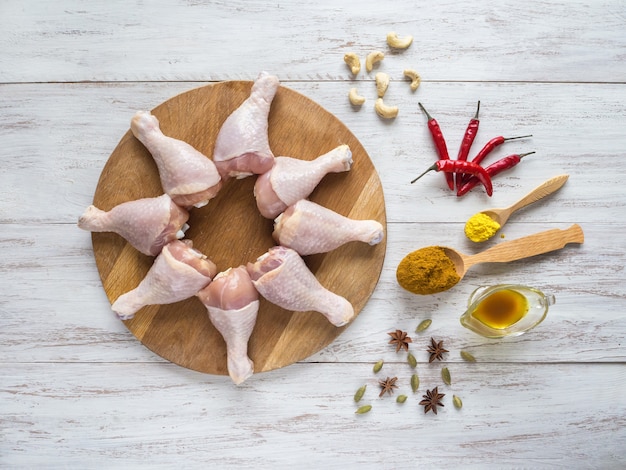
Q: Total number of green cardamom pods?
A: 10